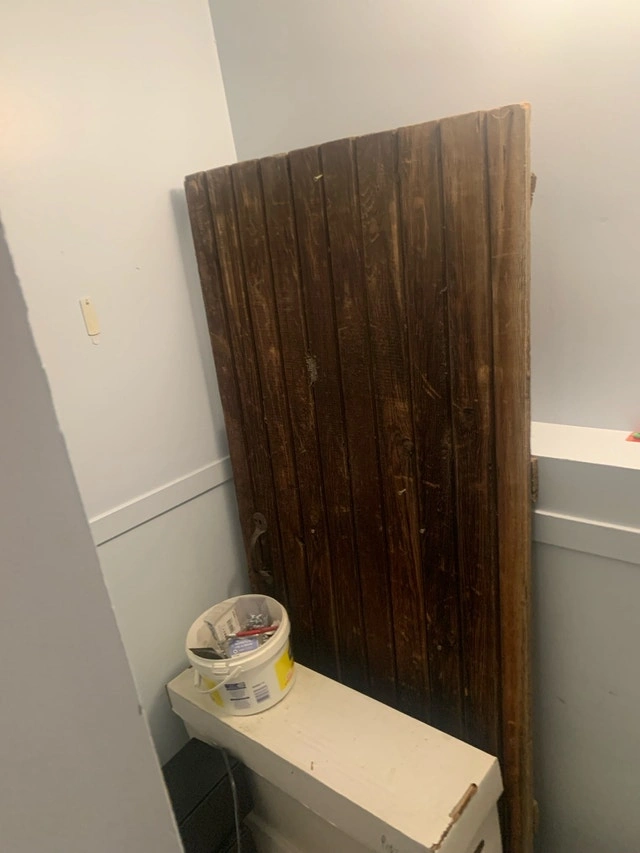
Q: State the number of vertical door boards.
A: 10